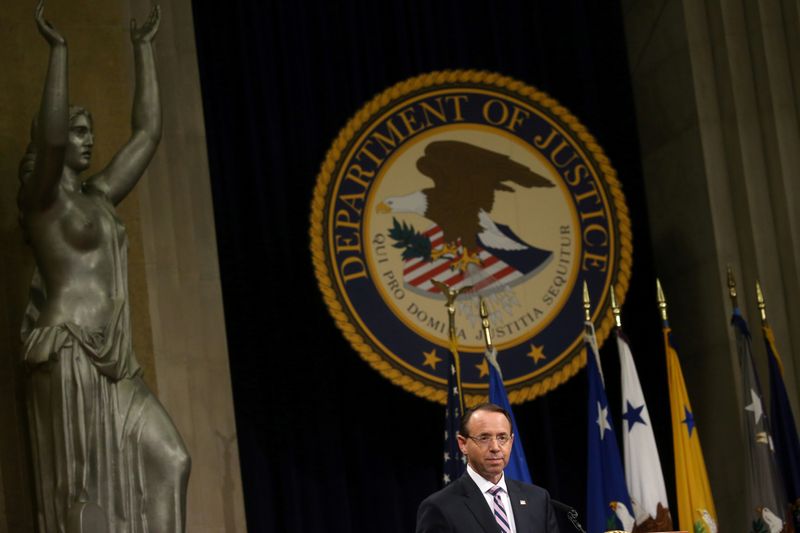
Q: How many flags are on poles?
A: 7